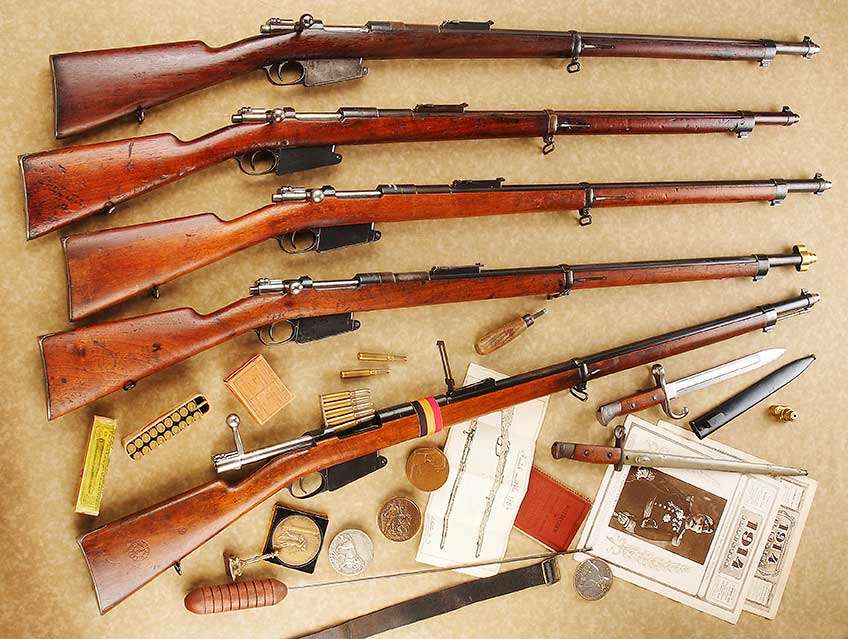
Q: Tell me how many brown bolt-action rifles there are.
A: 5